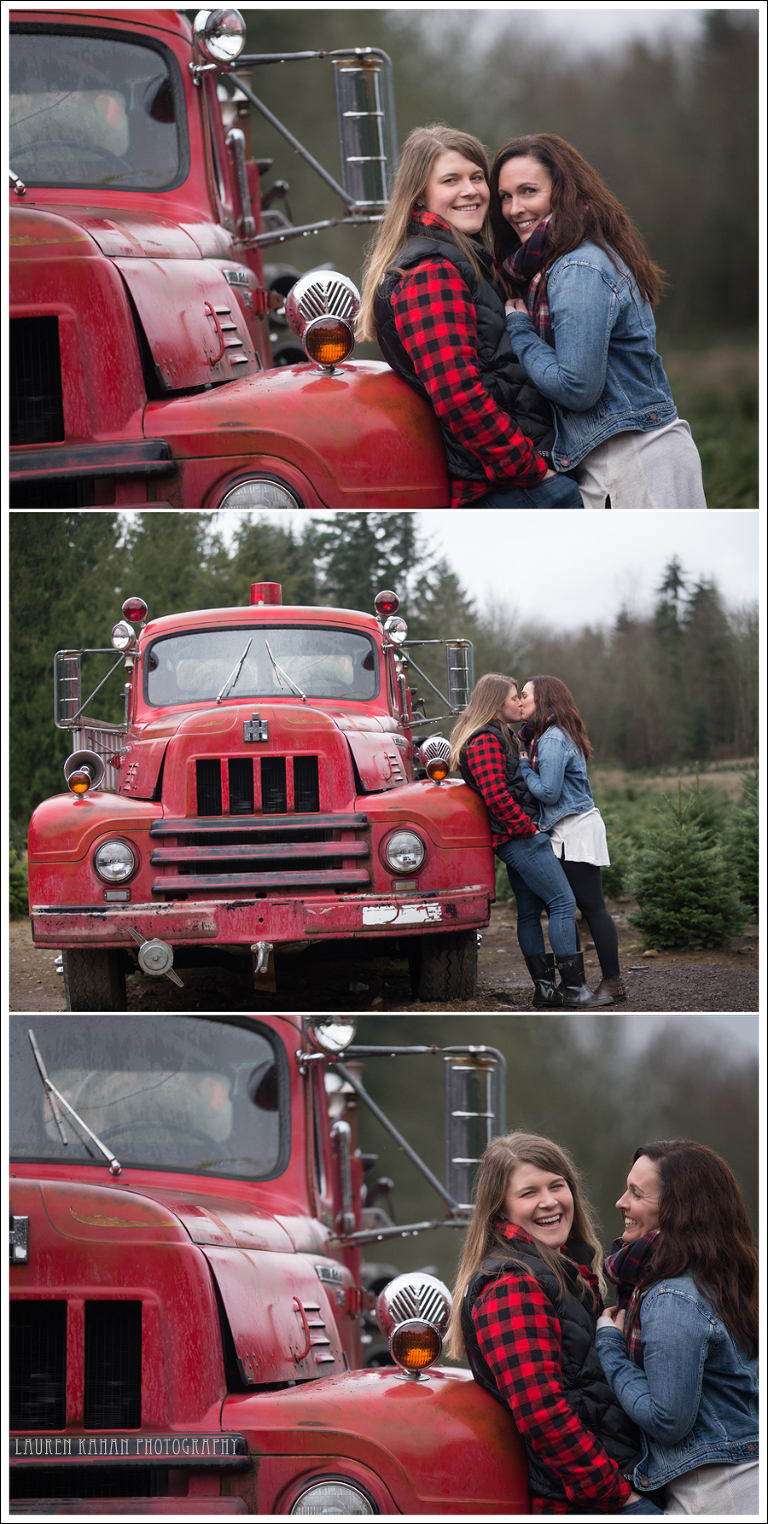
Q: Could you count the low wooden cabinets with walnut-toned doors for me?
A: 0